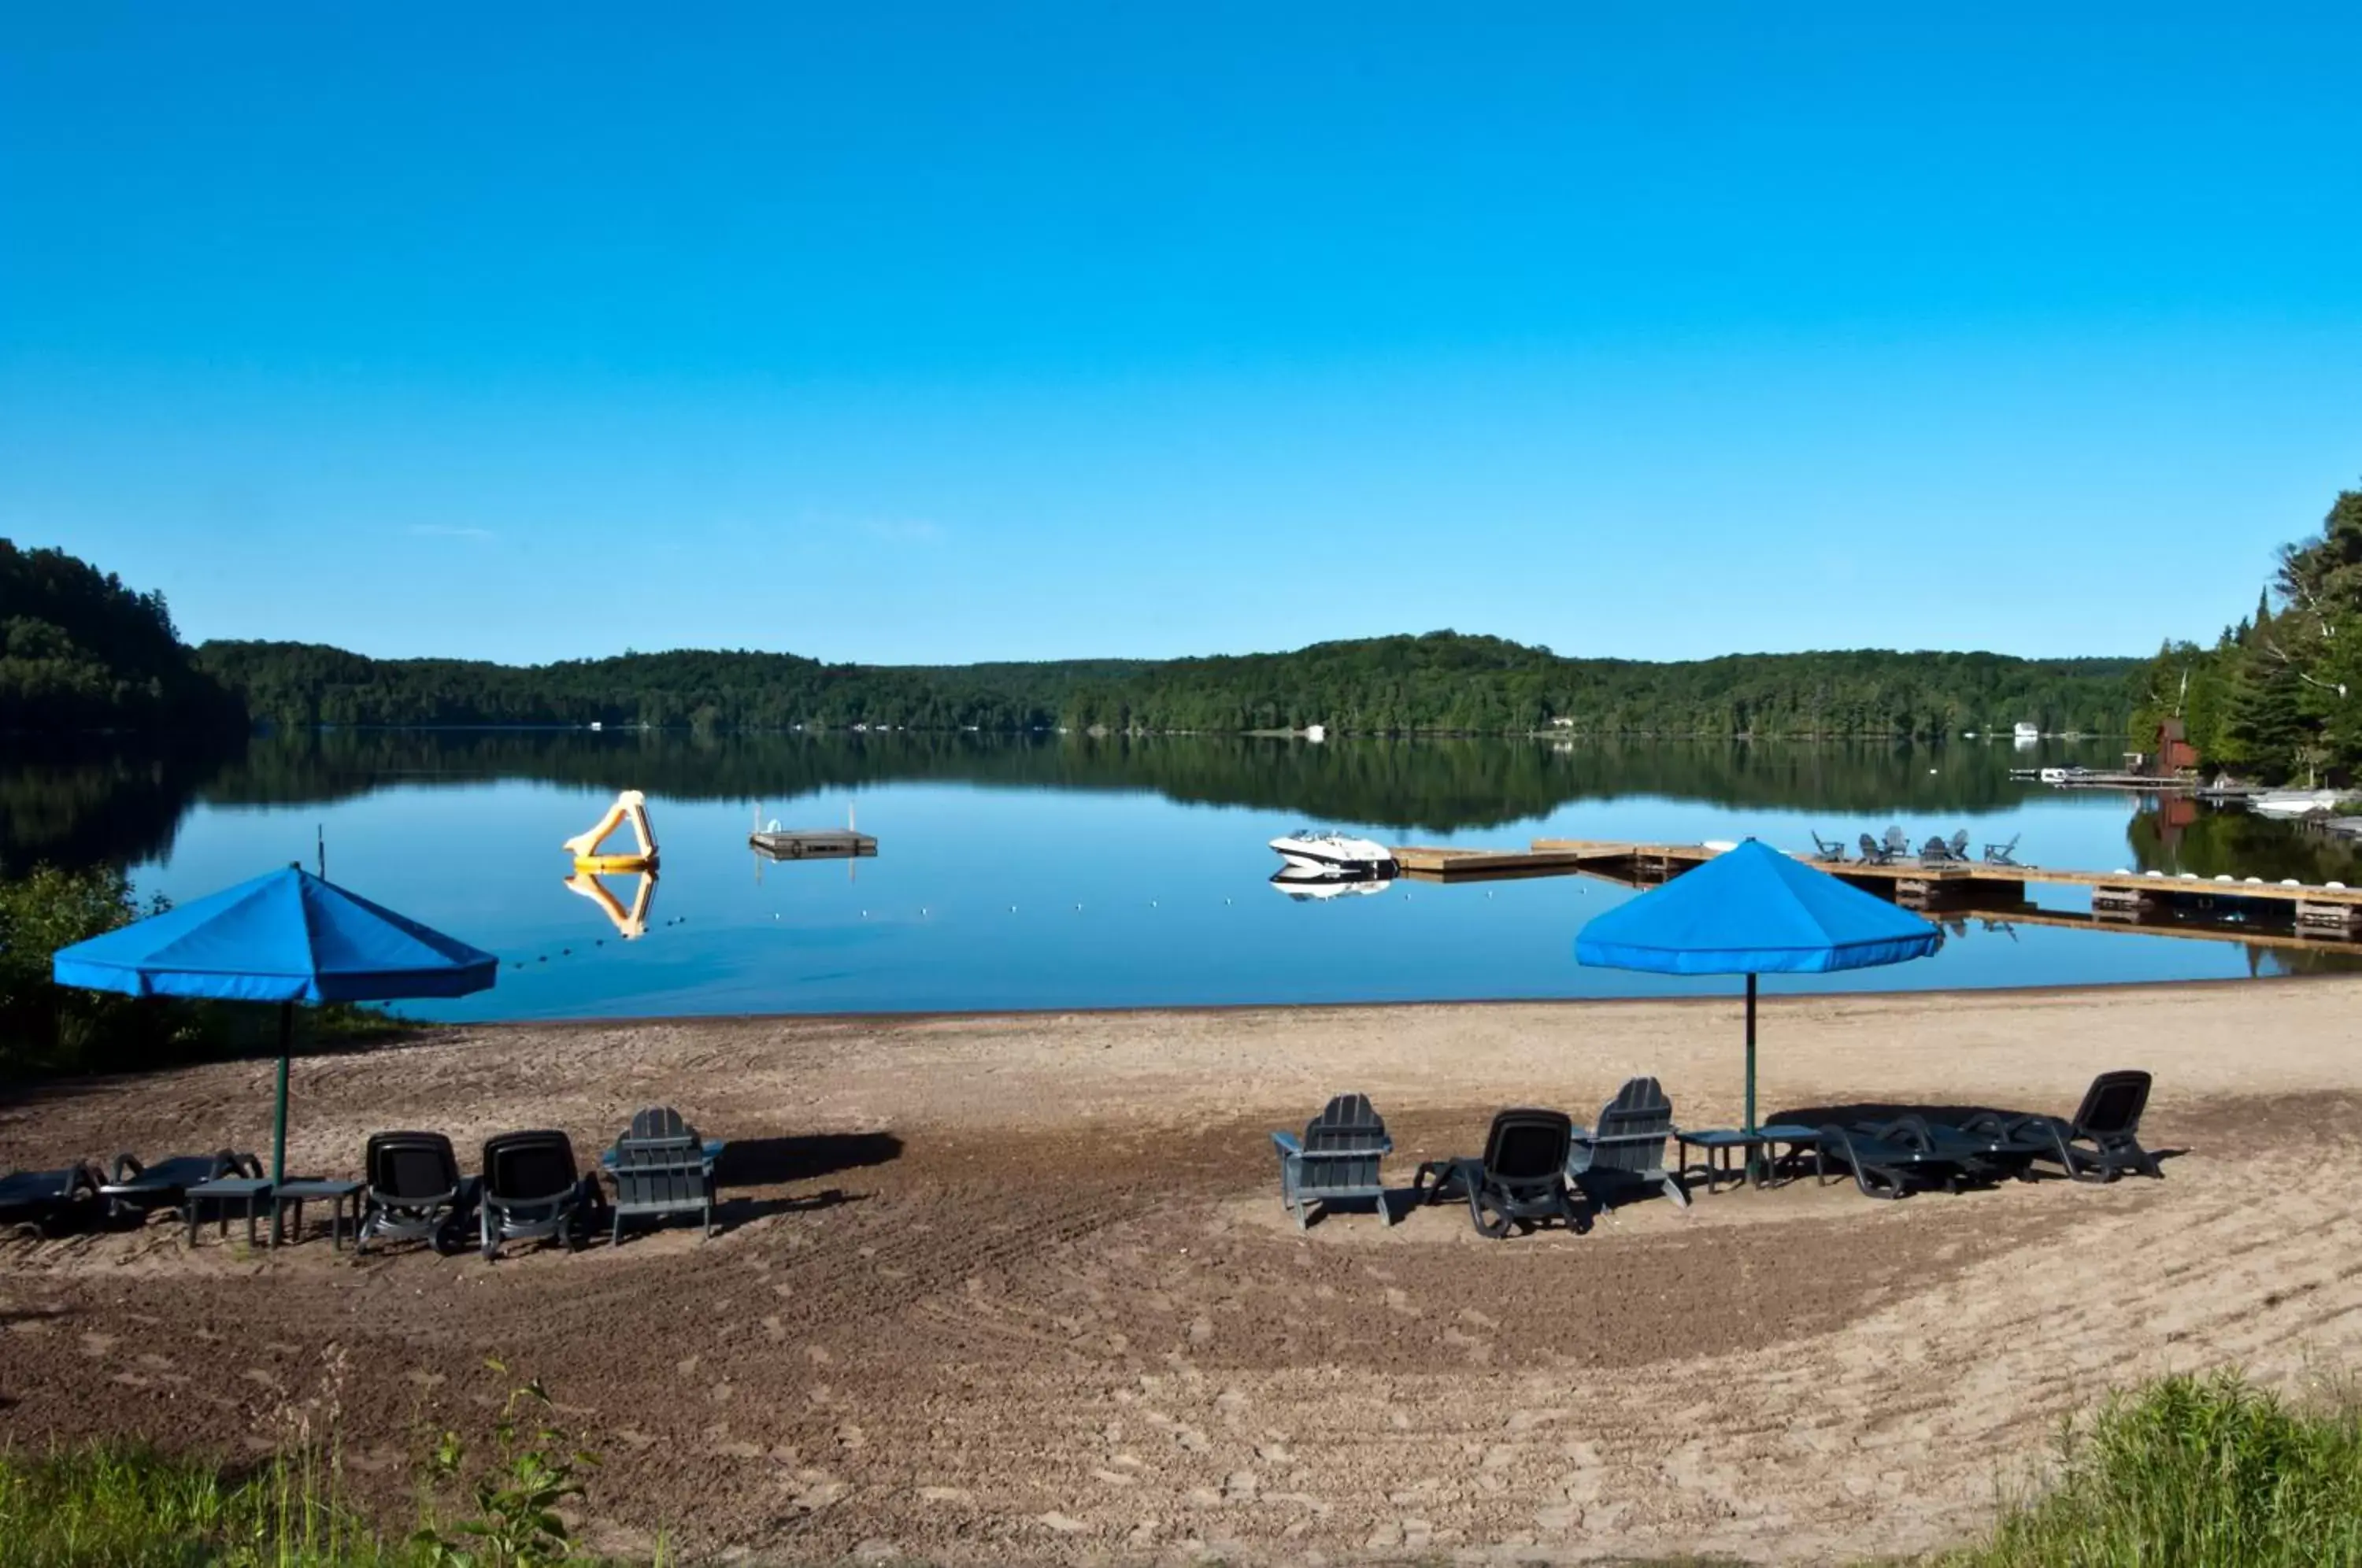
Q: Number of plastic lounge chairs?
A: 8